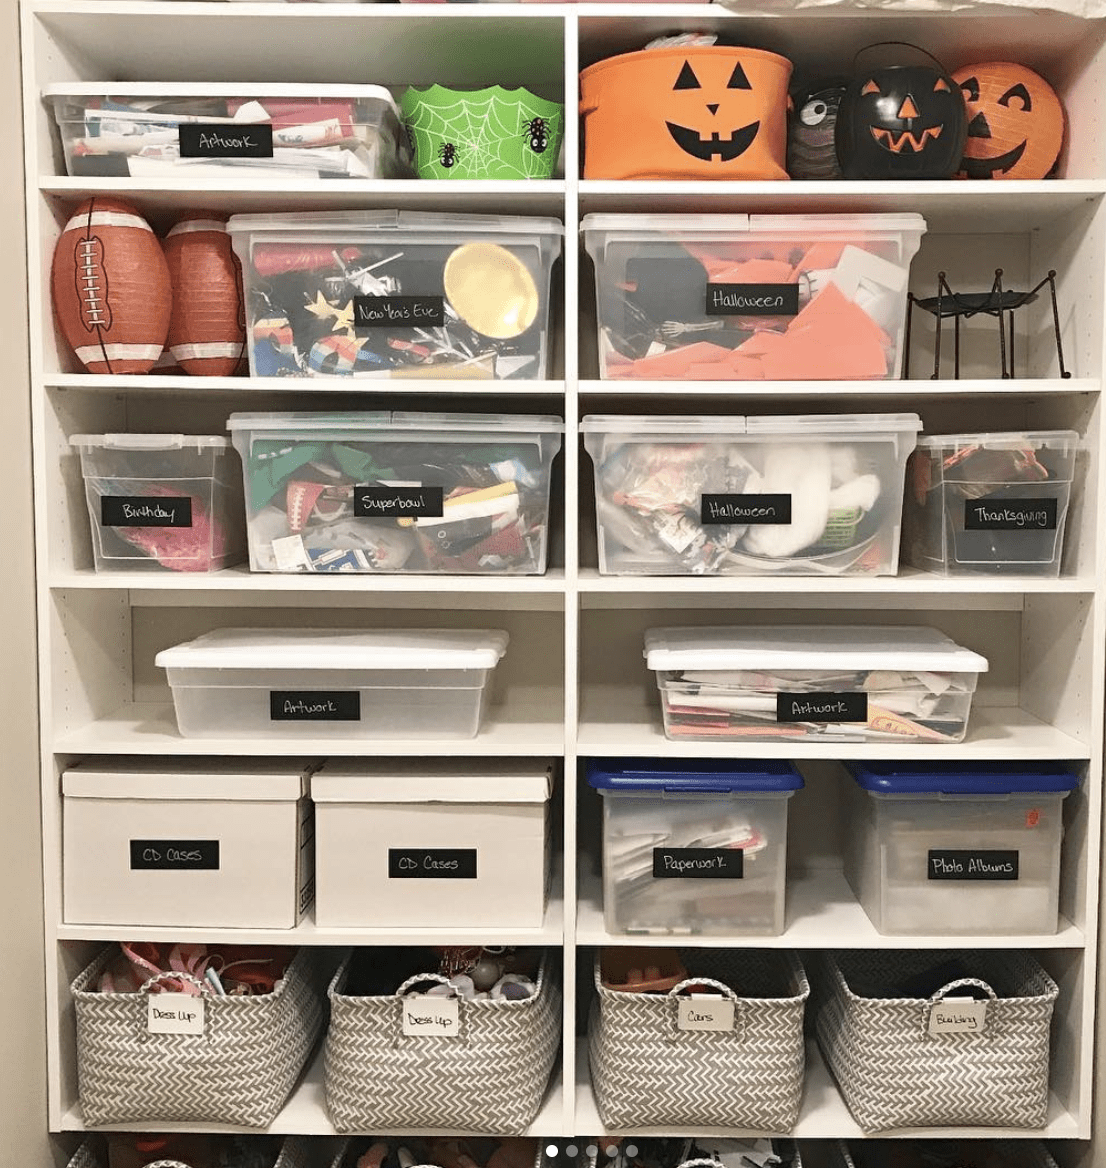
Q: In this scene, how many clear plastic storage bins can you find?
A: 11